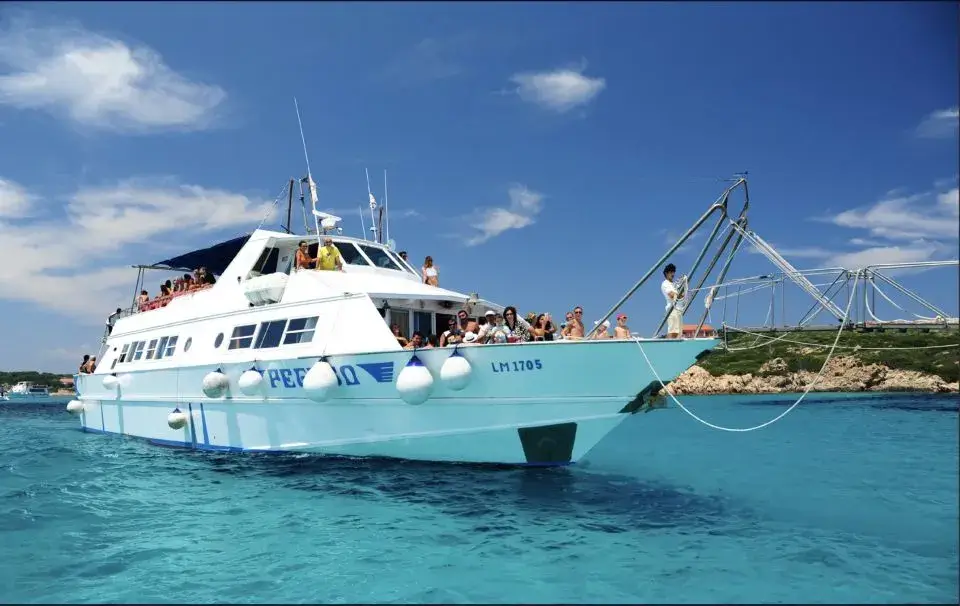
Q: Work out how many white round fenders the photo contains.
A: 8